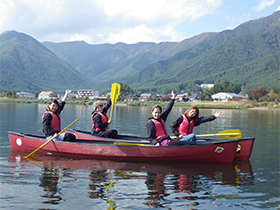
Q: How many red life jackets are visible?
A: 4